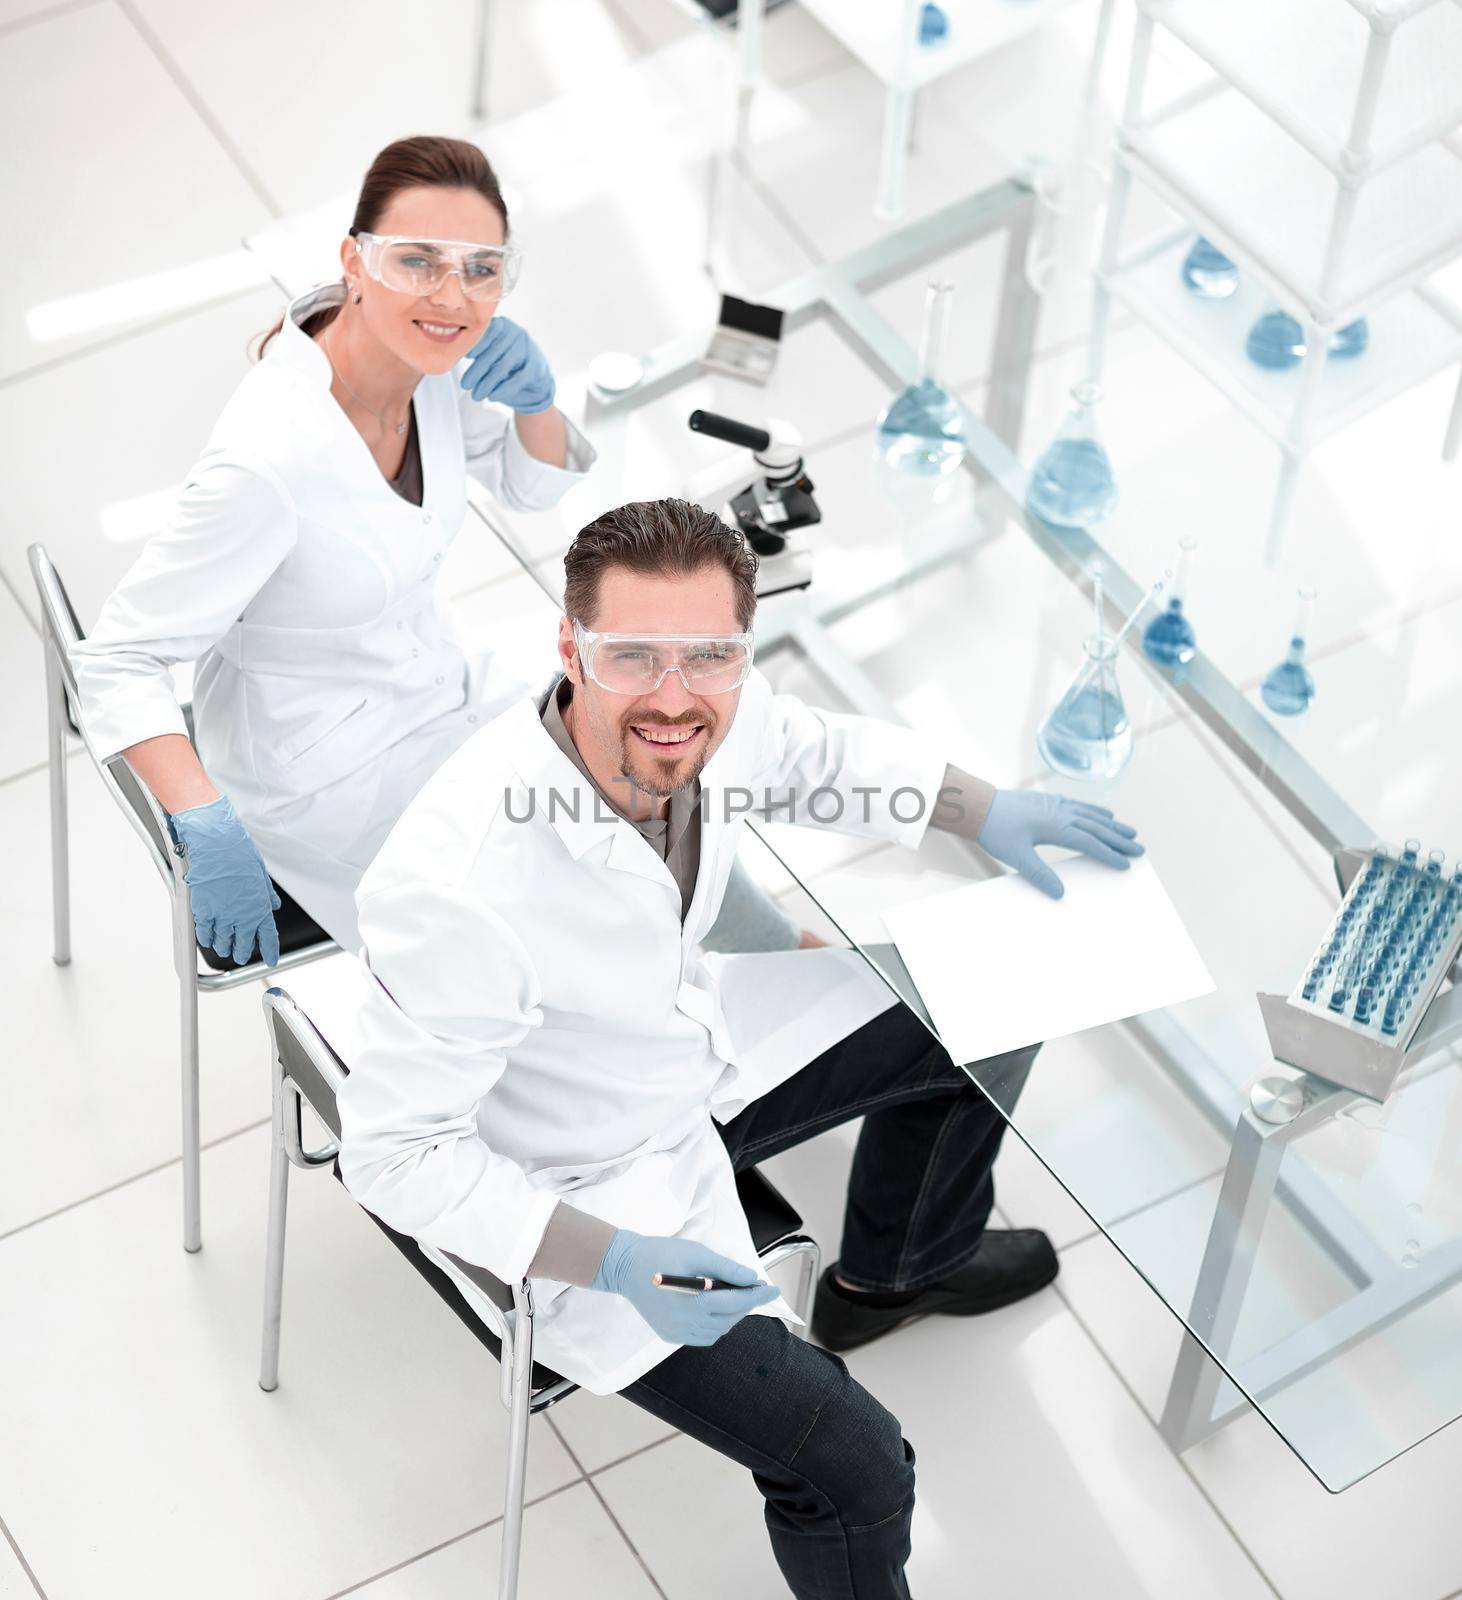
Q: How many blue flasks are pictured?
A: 9